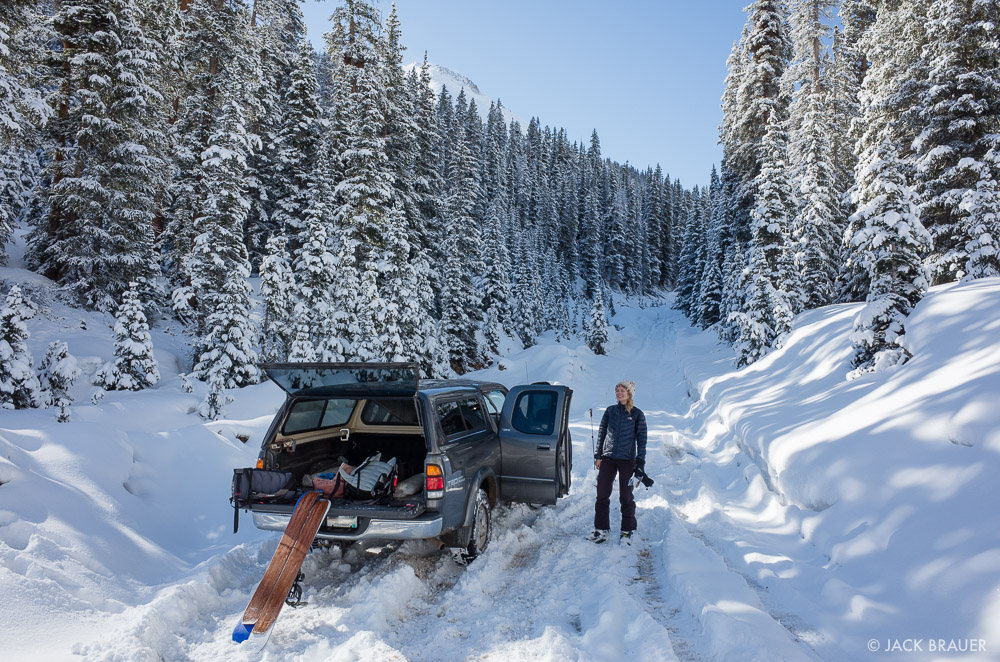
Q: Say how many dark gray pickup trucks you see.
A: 1